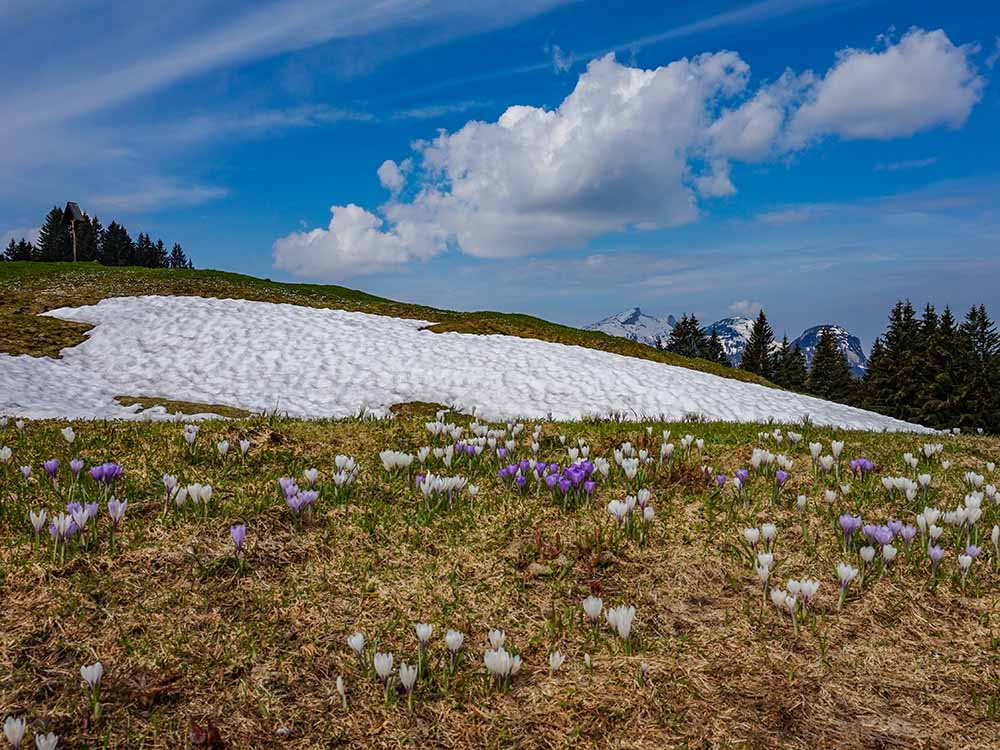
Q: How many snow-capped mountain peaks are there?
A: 3